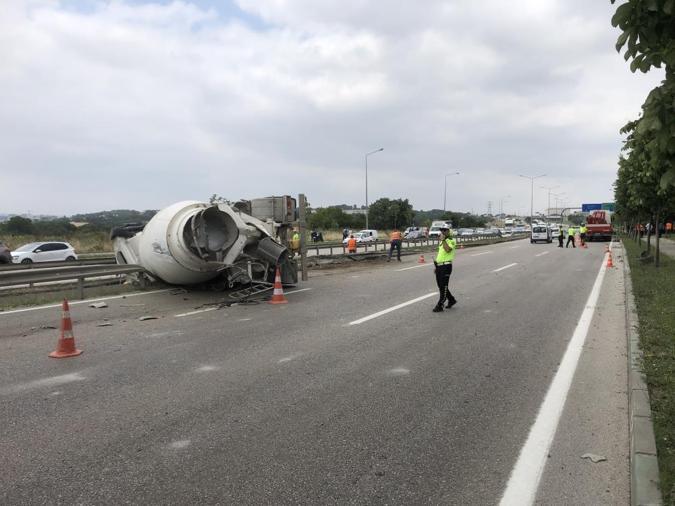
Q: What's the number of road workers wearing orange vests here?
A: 2